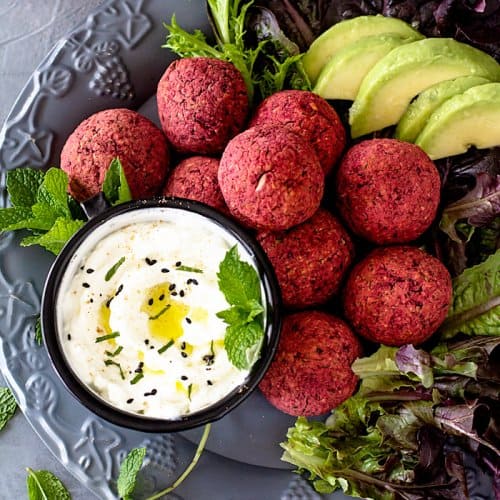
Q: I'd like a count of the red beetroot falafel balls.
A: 9